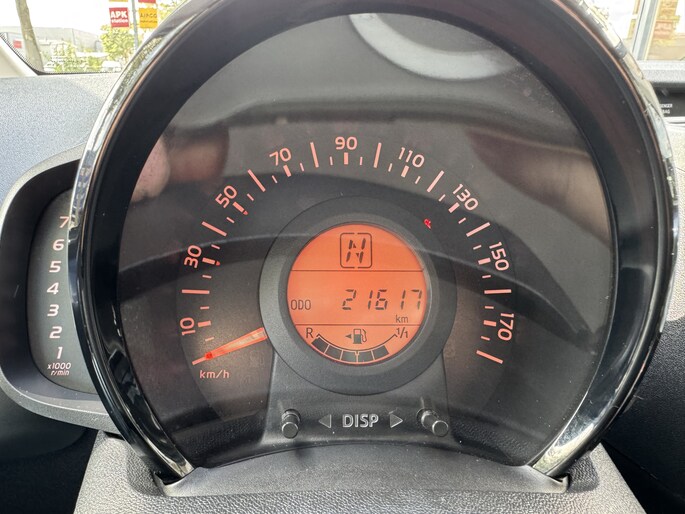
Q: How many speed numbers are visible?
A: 9